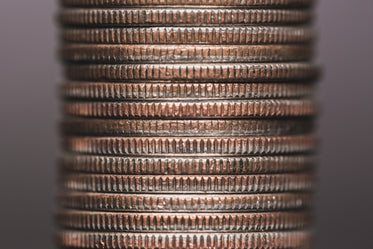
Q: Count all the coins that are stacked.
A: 14